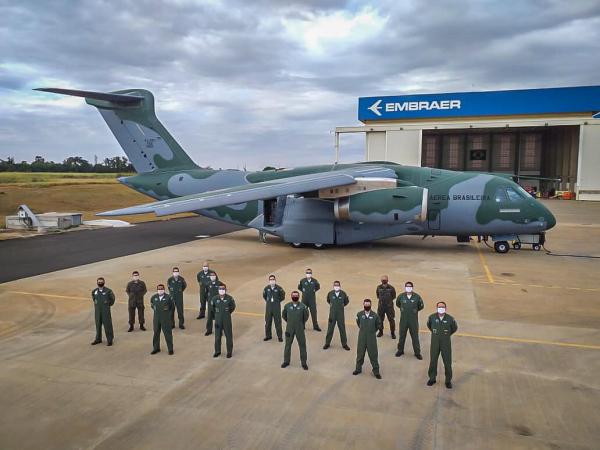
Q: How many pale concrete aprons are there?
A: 1